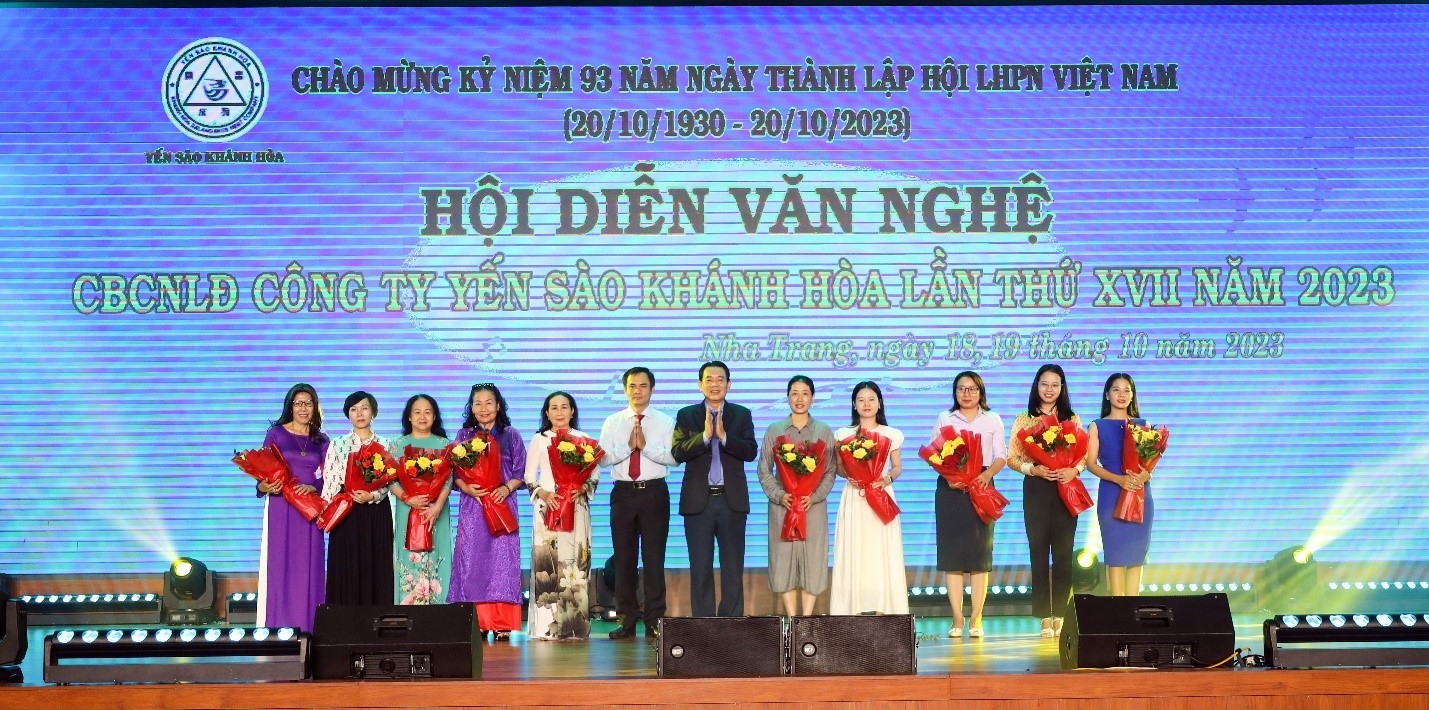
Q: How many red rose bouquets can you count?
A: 10